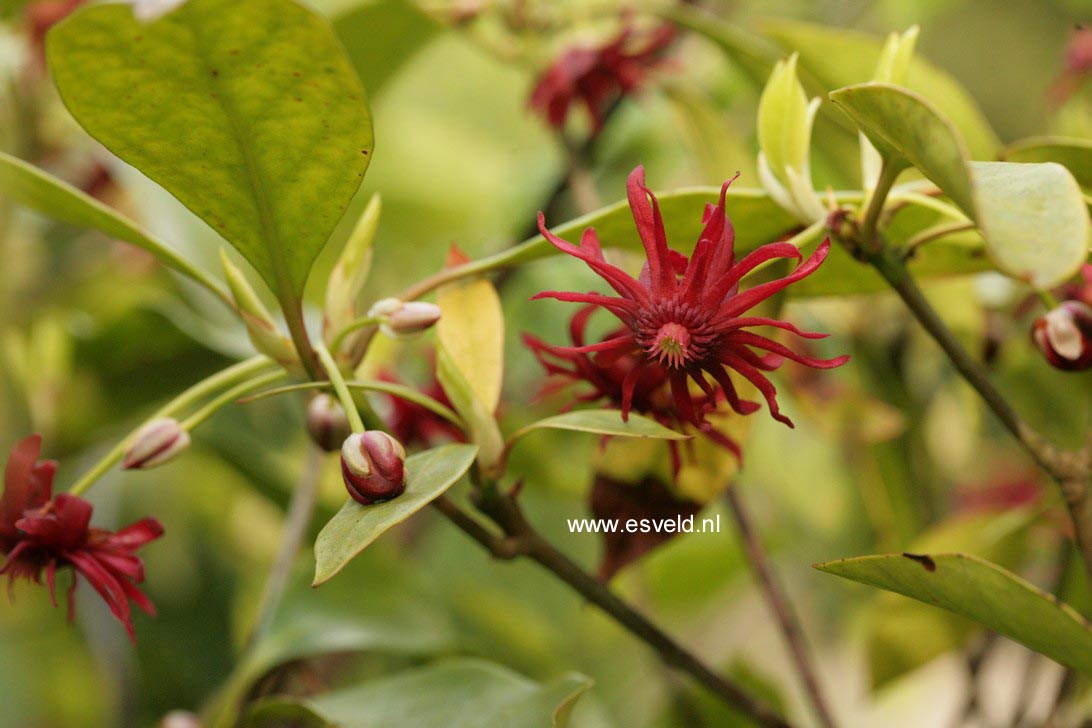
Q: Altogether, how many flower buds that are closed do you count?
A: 5